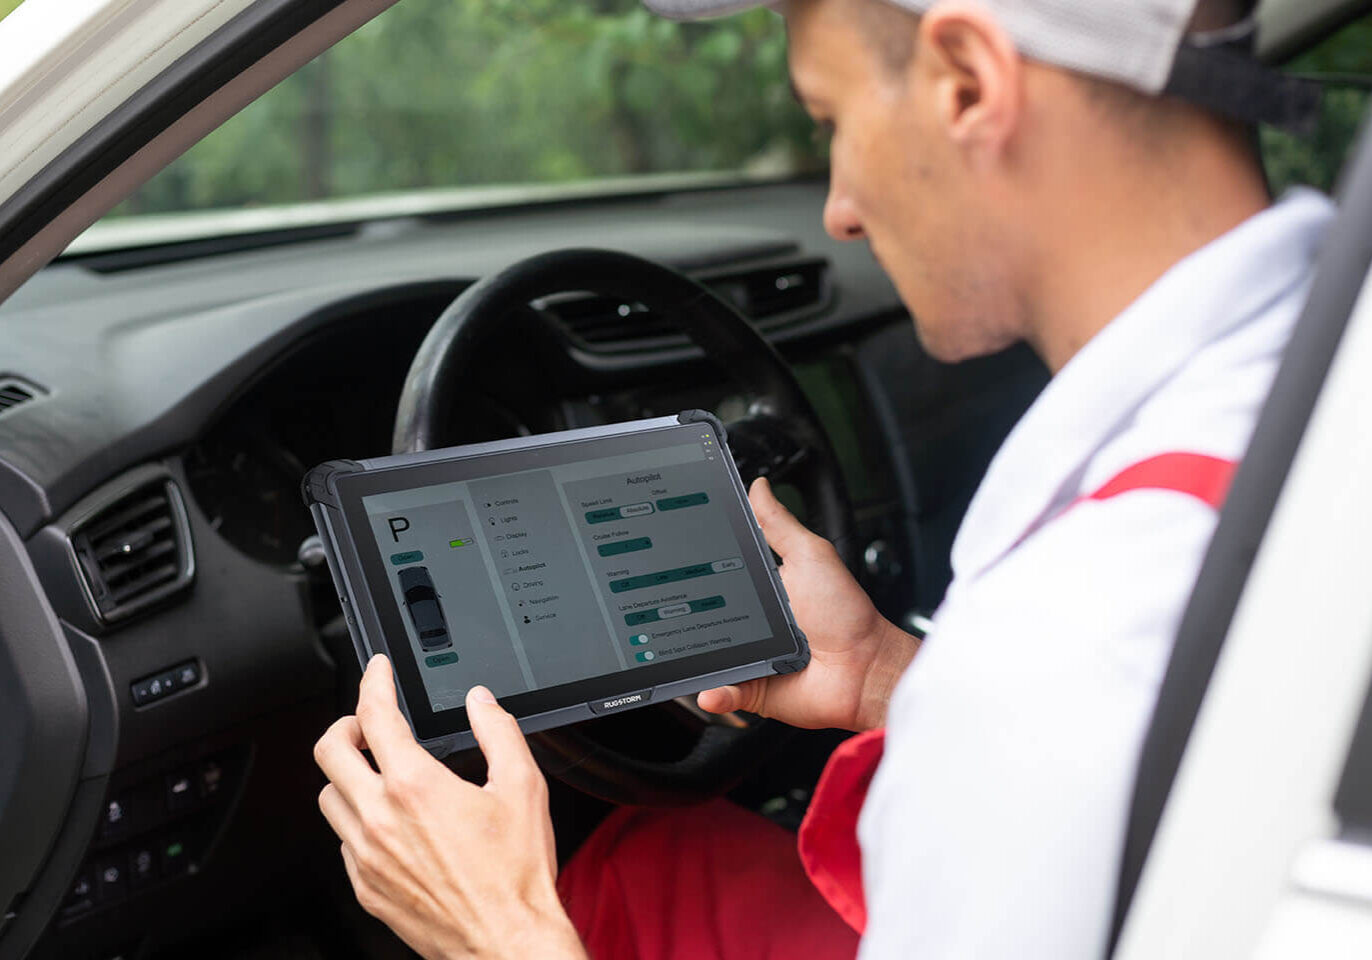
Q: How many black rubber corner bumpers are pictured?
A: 4